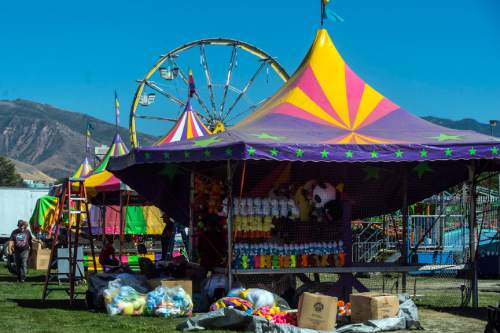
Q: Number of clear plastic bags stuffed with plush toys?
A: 2